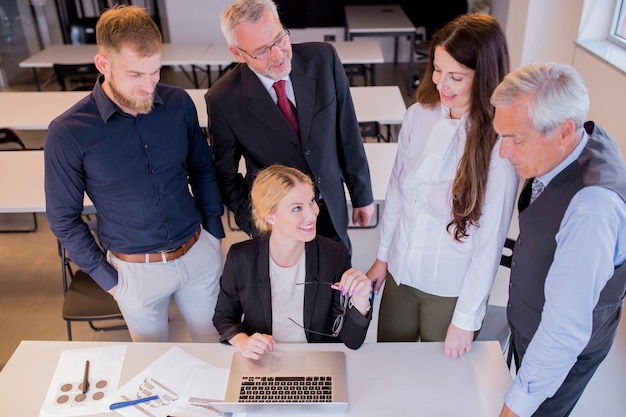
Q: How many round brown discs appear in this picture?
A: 6